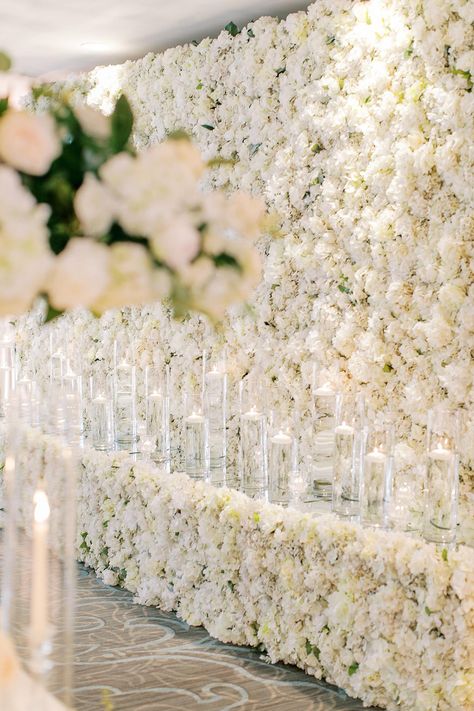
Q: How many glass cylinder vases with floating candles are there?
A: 15